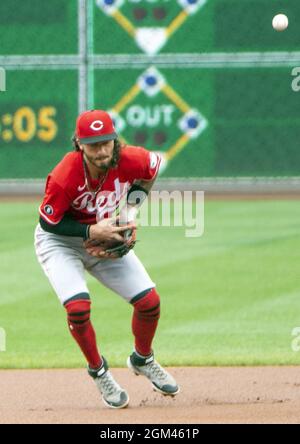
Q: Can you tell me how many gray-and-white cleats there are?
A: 2